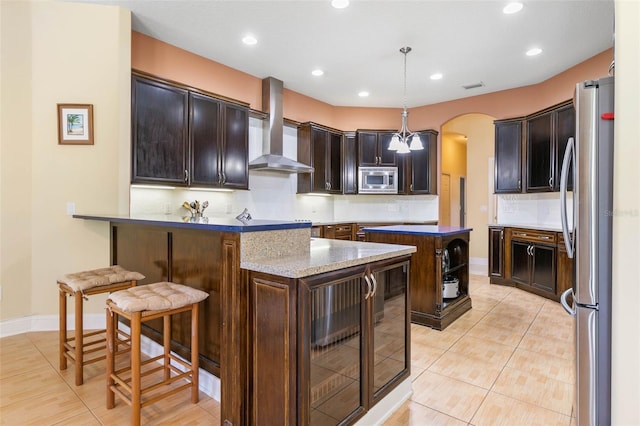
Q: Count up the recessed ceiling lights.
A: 7